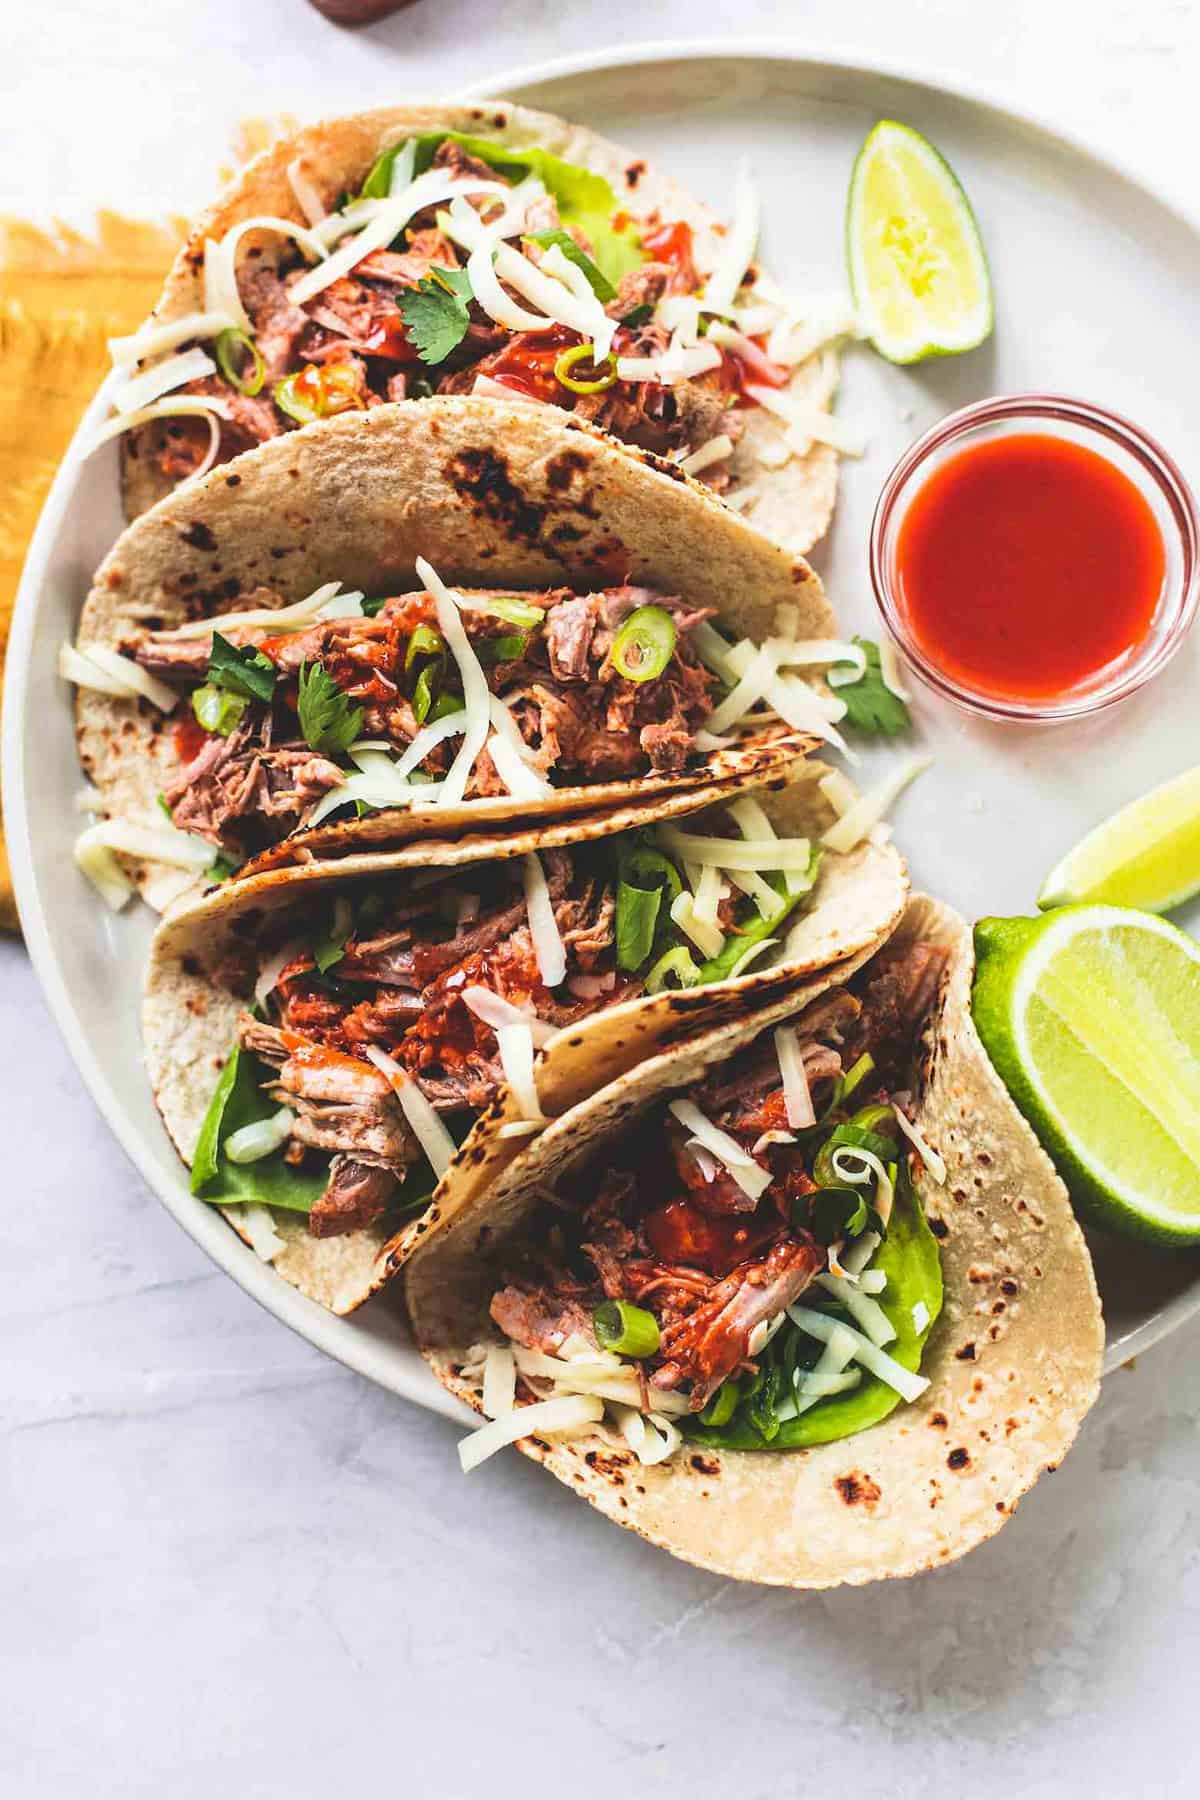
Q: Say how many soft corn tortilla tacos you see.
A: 4